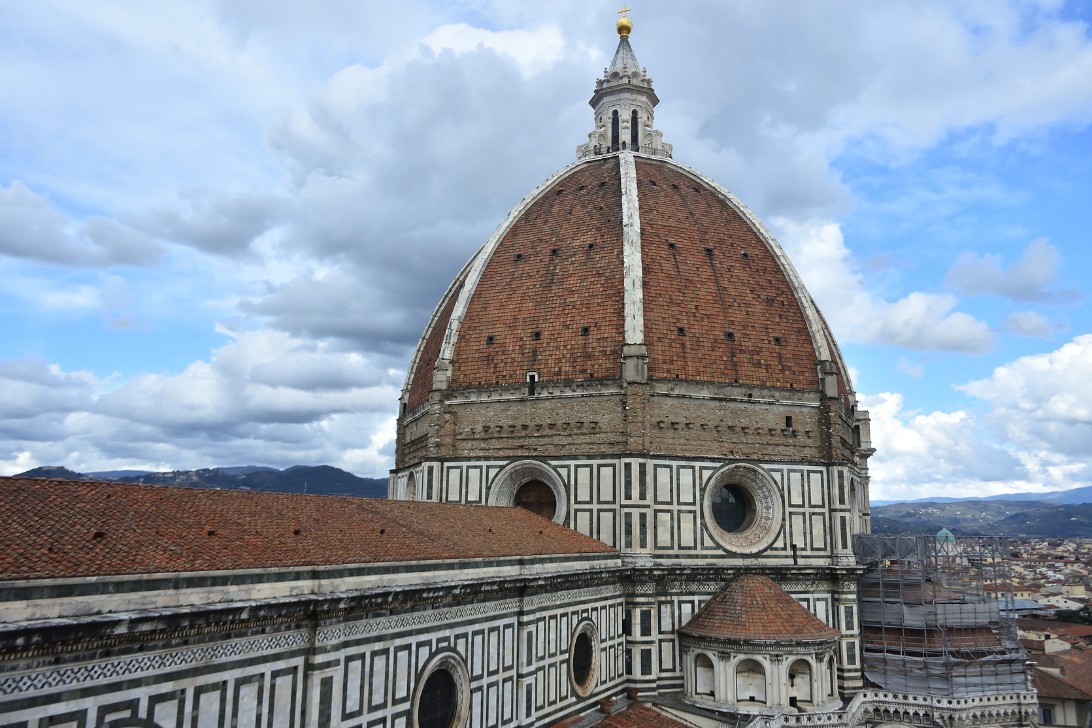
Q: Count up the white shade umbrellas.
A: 0